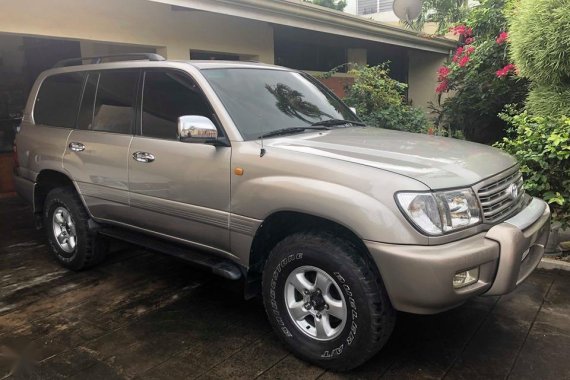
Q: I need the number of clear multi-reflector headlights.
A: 1